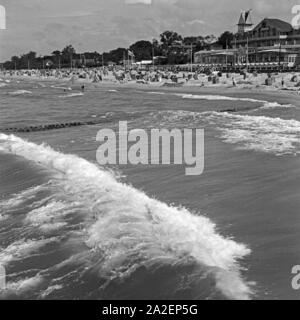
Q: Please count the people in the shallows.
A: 2